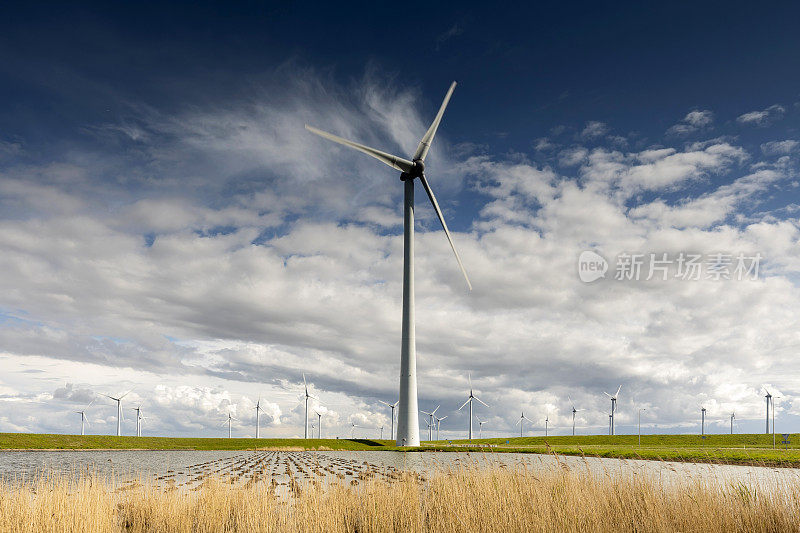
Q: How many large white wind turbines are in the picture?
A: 1